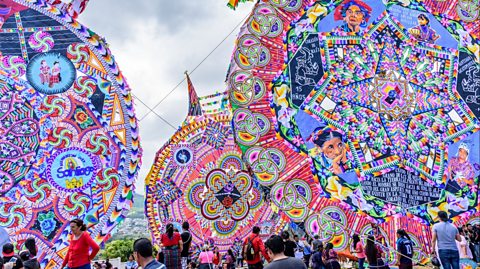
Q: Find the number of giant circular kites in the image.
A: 3